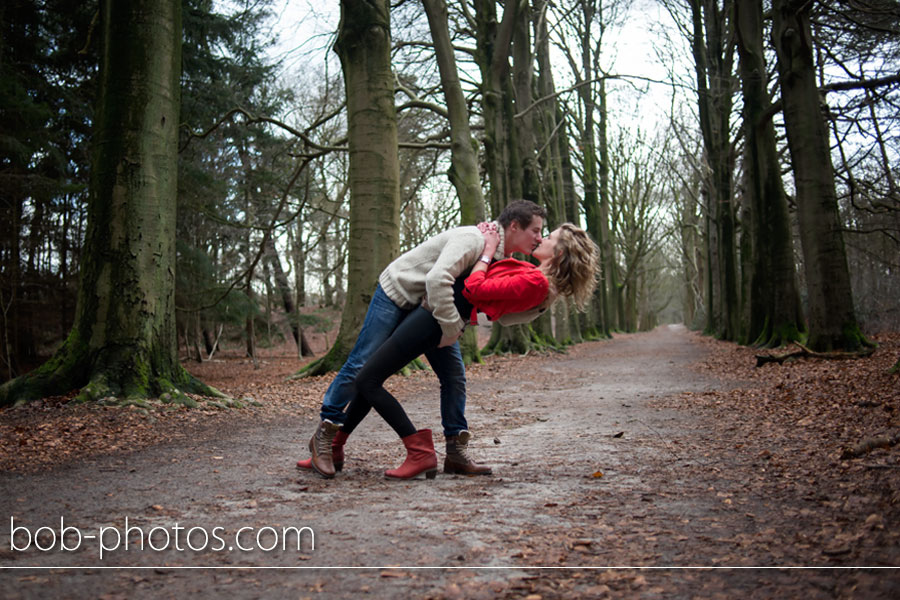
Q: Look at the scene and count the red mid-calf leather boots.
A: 2